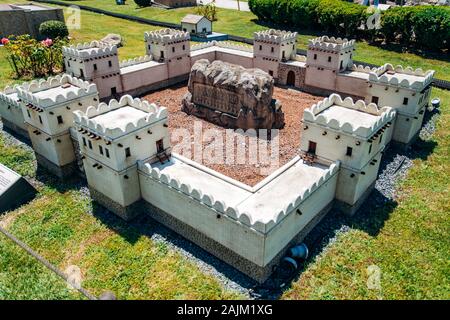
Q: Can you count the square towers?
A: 8